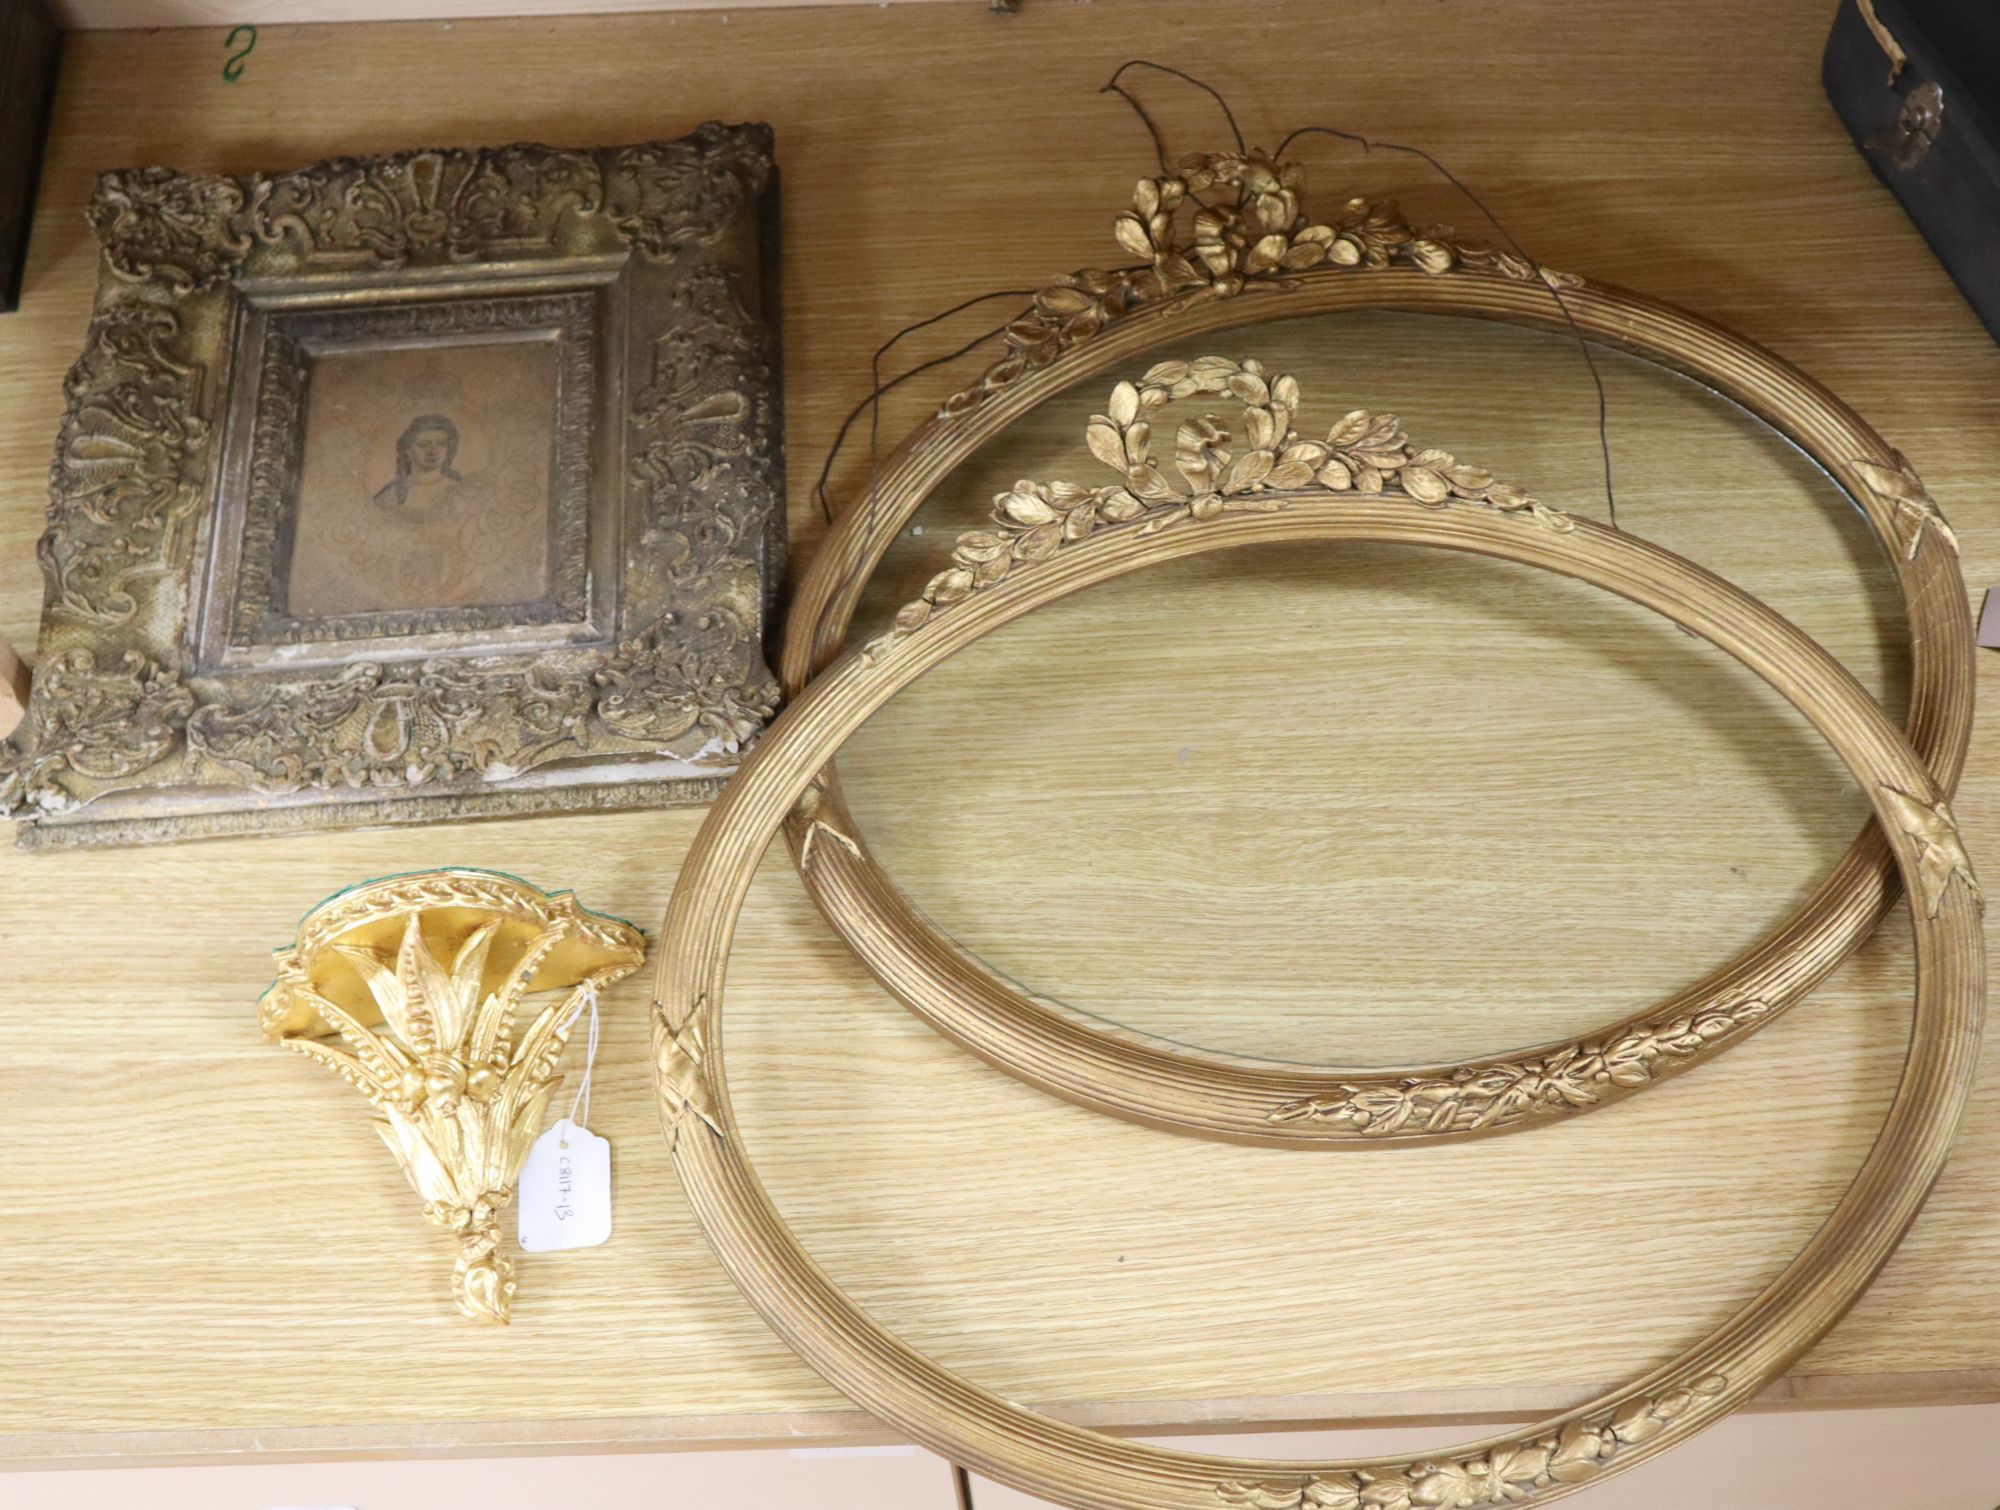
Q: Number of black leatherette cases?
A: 1